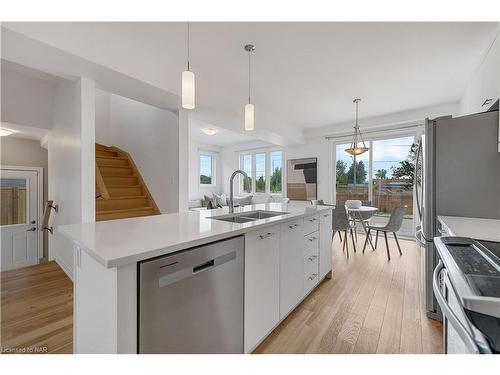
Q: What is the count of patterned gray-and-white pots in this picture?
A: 0